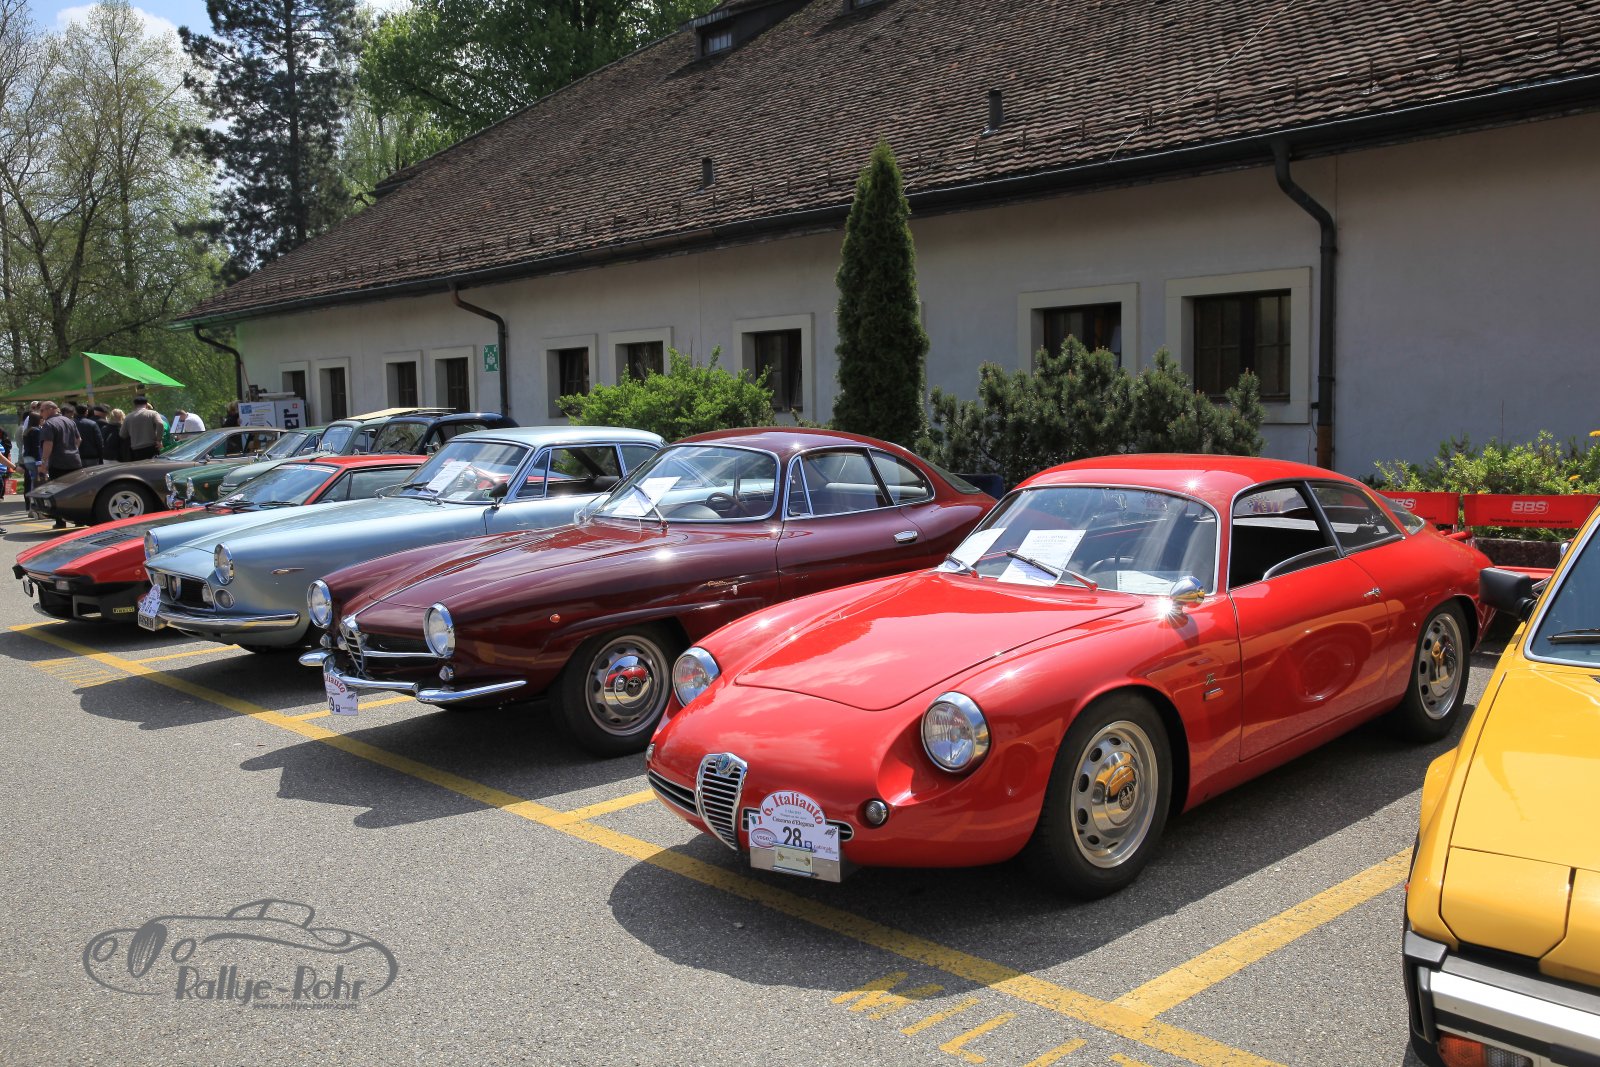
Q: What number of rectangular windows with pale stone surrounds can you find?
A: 9